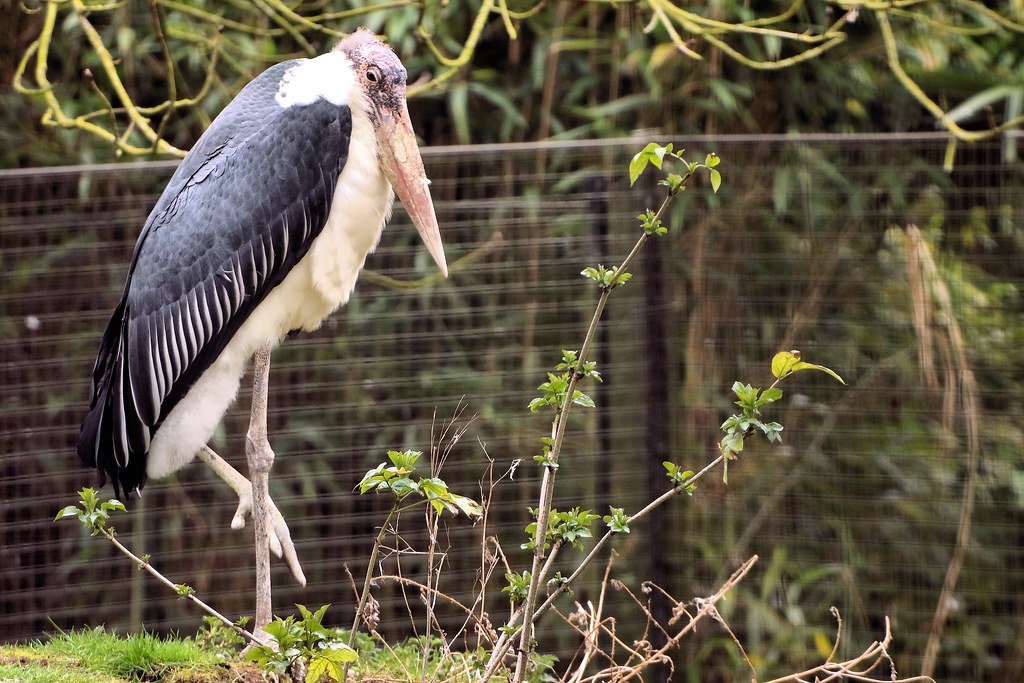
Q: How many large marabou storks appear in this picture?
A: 1